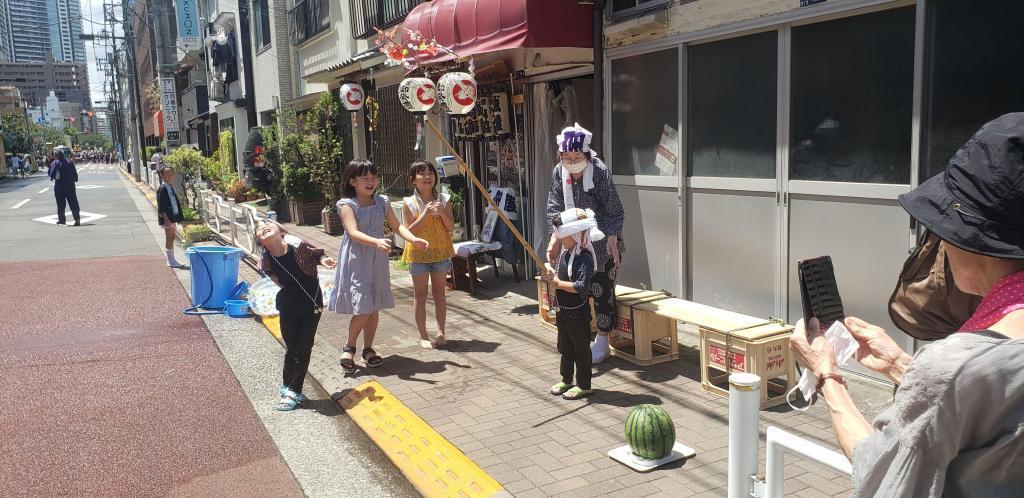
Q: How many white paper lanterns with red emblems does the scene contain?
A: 3